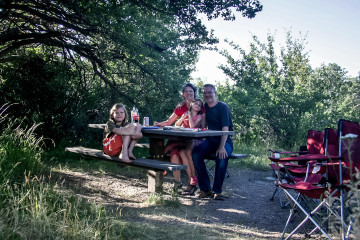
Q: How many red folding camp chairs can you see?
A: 3